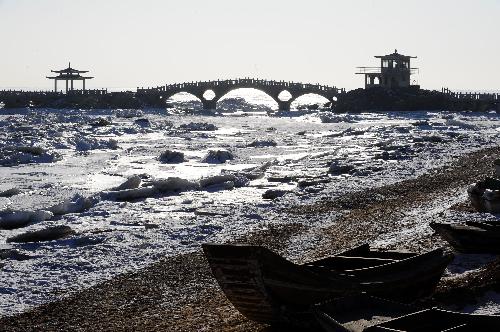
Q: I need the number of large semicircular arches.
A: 3